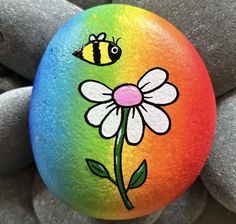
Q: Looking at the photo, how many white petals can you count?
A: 7